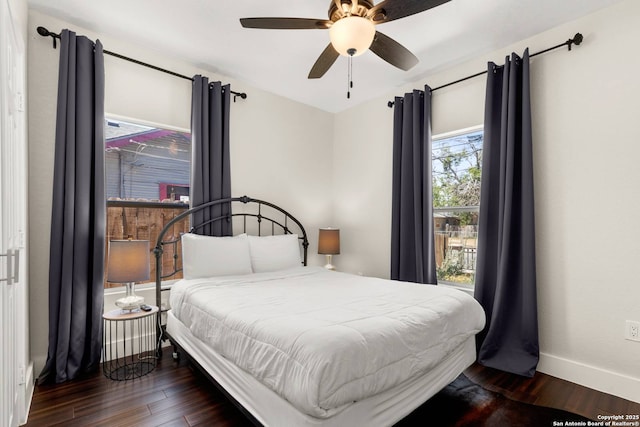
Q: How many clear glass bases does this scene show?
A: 2